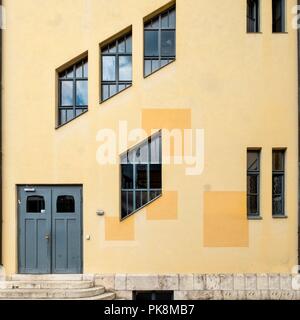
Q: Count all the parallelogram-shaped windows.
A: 4